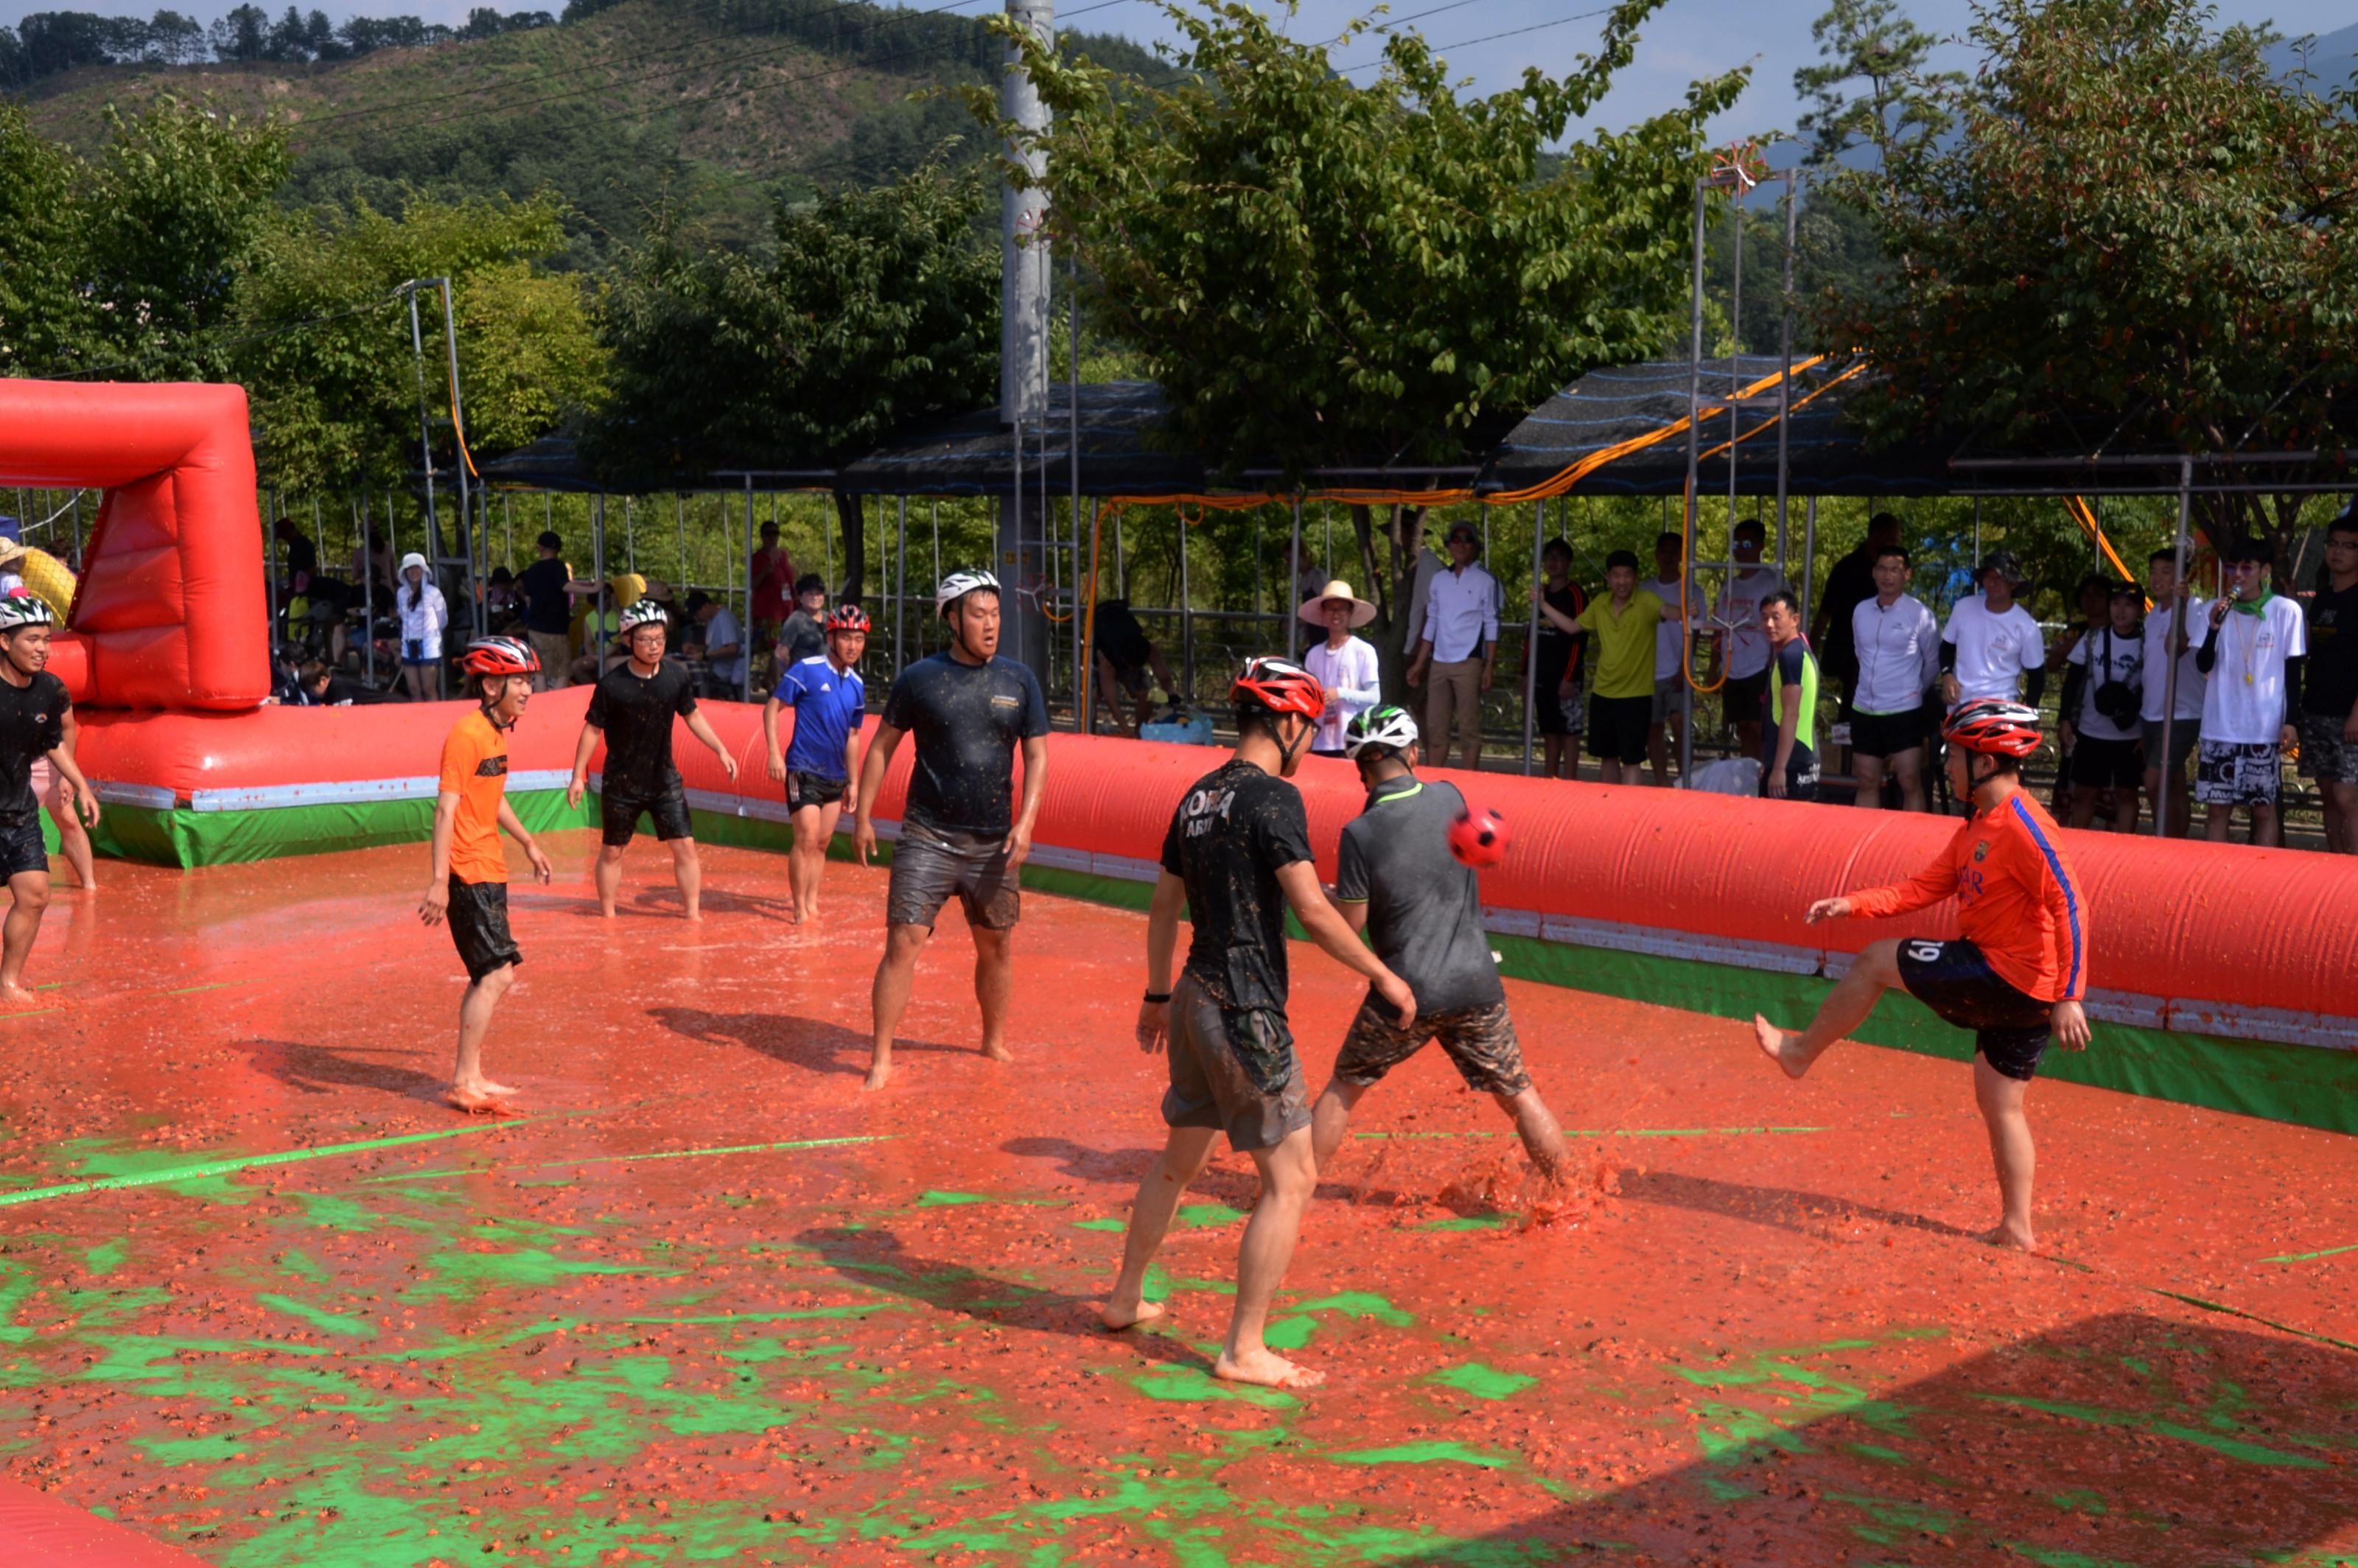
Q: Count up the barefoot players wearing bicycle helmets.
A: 8